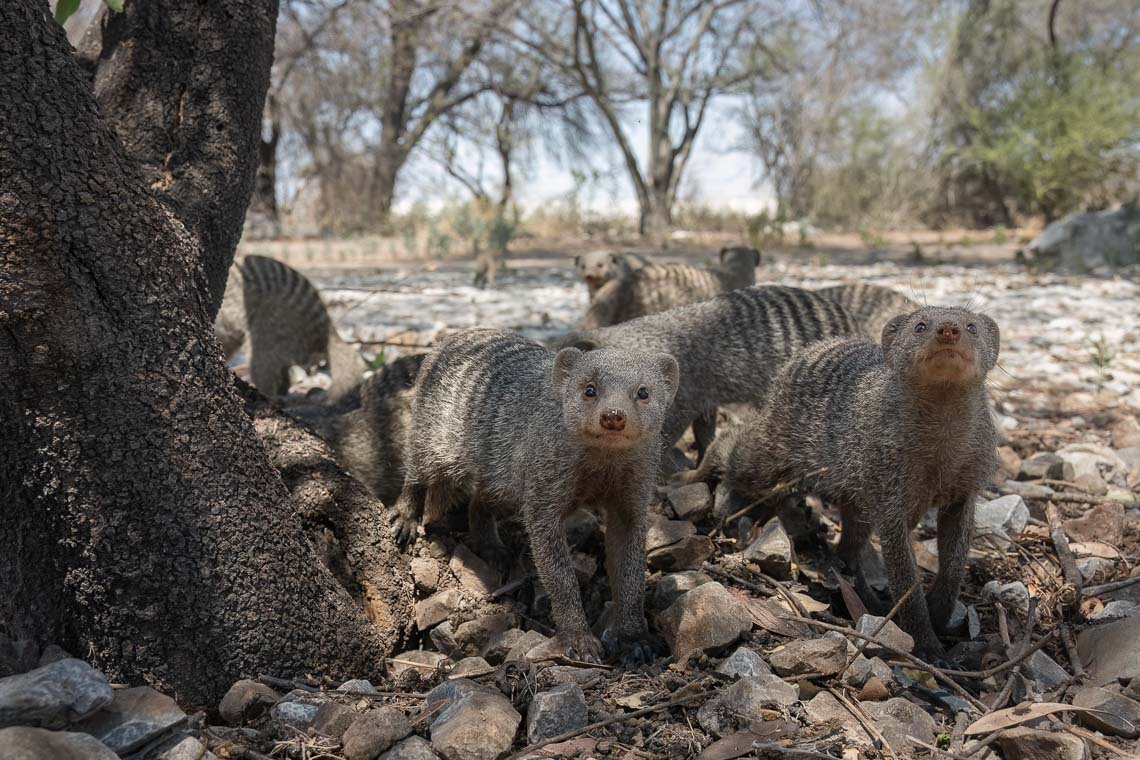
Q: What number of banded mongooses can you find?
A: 8